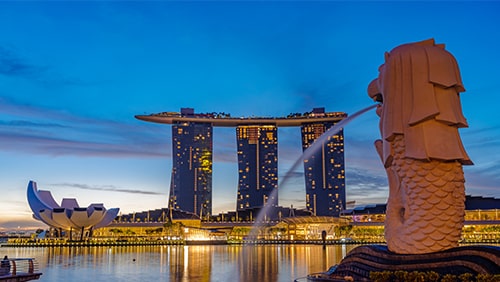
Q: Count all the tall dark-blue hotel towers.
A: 3